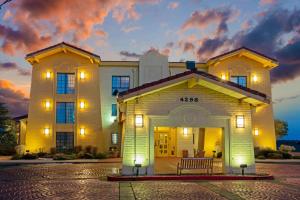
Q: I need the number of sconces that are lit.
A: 12